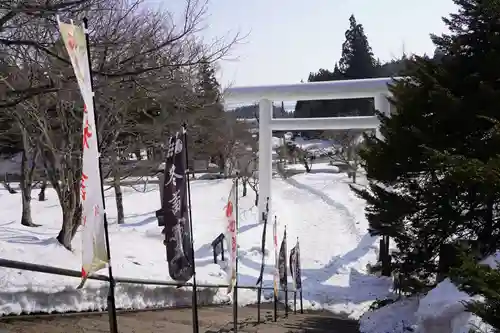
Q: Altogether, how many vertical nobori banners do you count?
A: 7